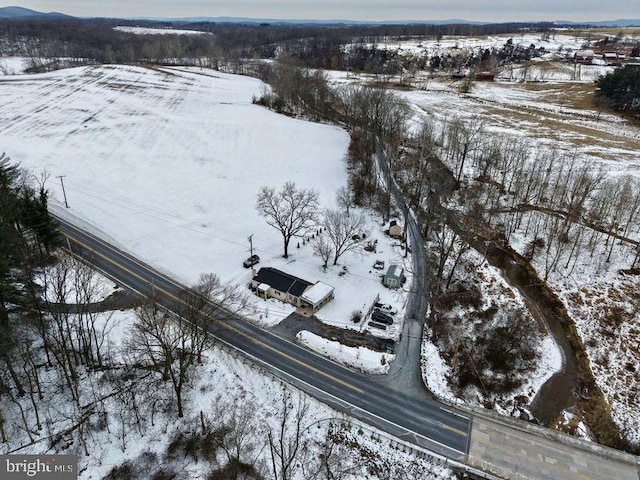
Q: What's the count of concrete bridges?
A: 1